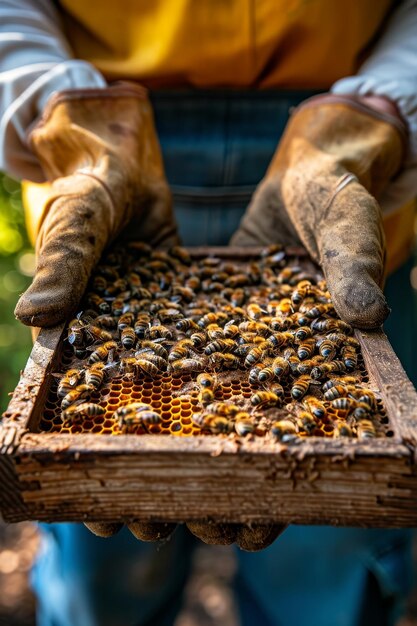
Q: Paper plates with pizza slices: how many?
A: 0